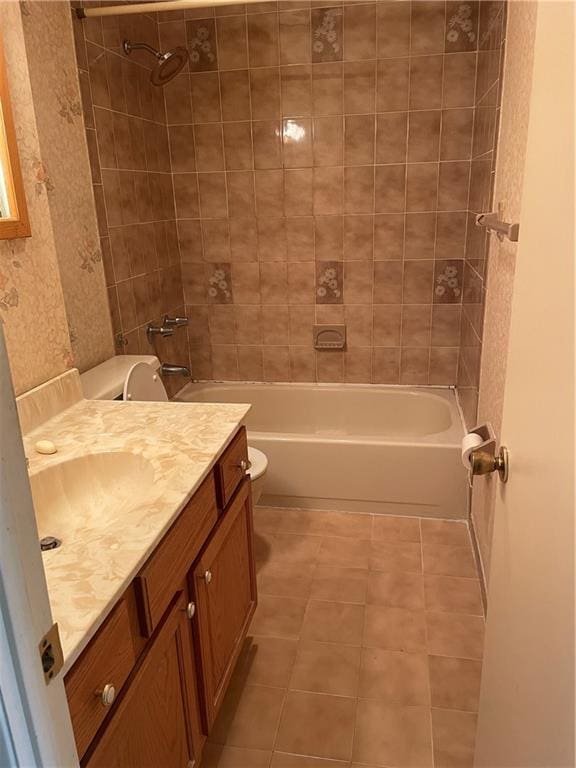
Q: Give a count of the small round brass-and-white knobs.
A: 4